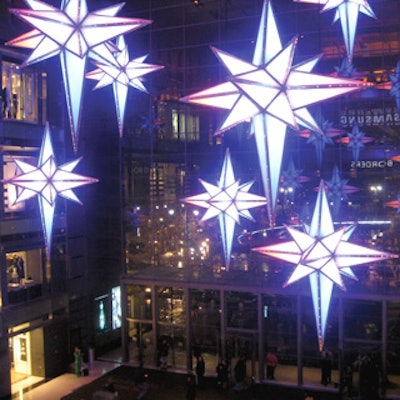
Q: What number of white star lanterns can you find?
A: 7